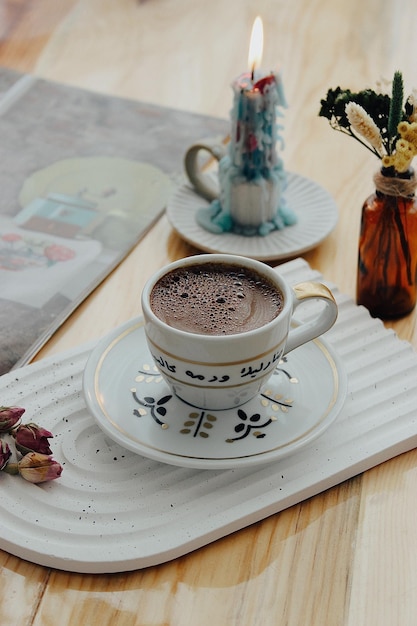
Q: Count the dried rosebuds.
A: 4